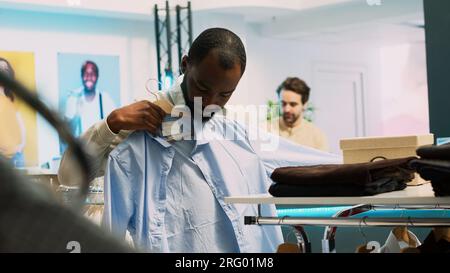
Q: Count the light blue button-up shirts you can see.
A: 1